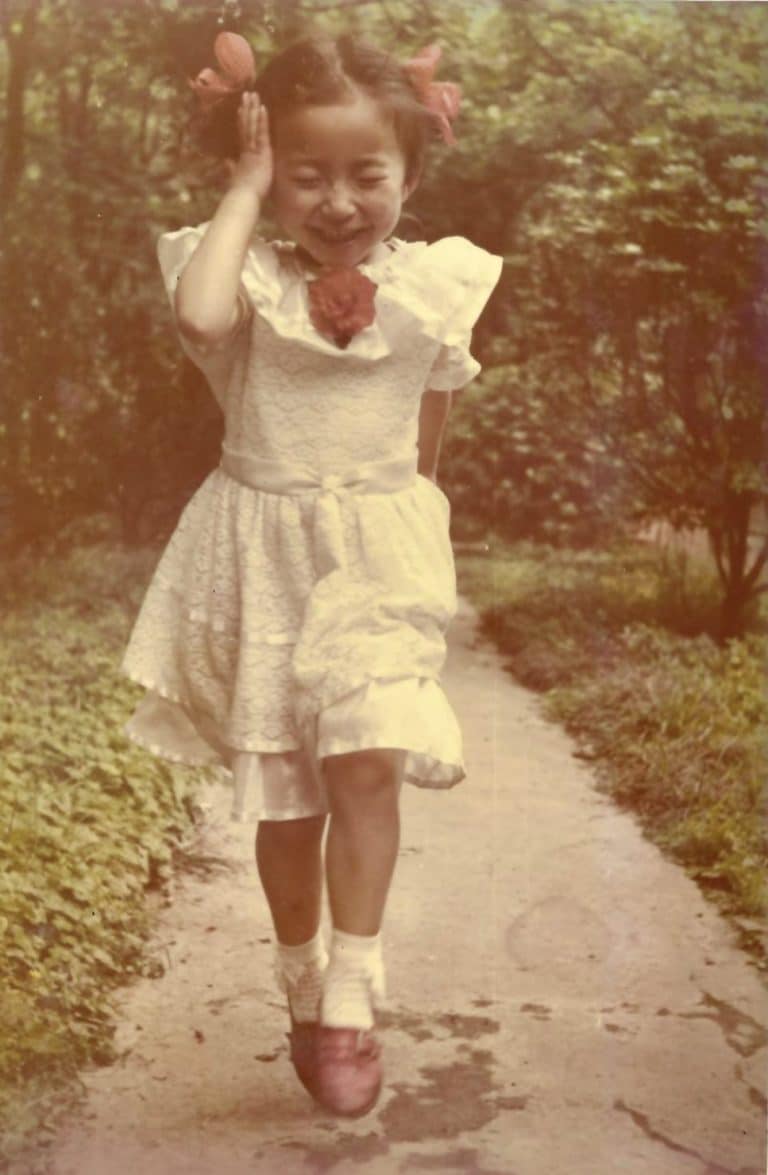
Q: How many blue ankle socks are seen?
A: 0